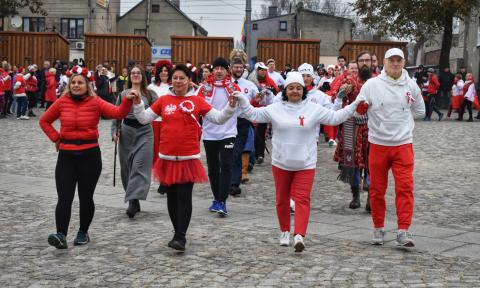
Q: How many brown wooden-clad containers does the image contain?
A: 5